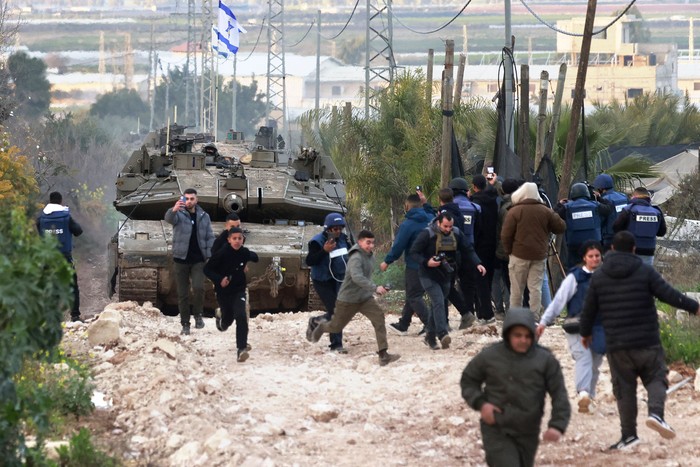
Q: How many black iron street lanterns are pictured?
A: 0